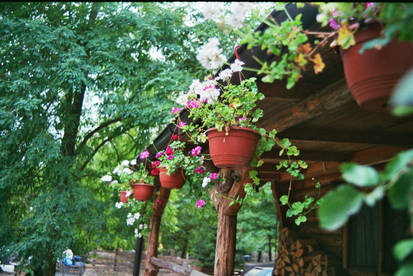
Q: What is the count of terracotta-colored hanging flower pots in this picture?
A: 5